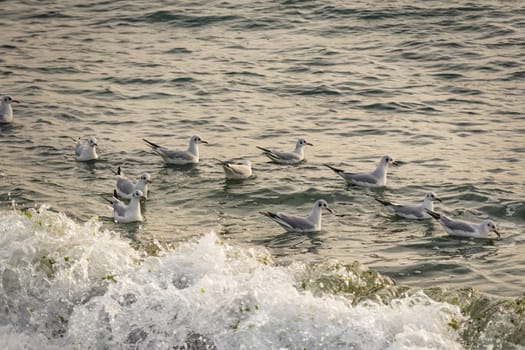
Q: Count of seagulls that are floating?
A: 11